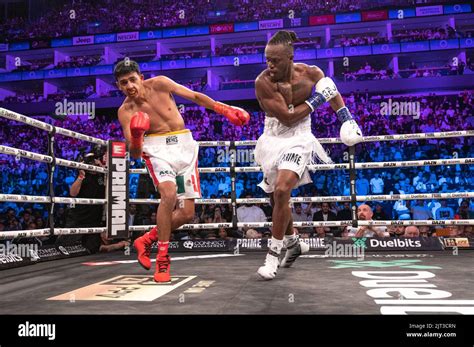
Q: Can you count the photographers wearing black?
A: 1